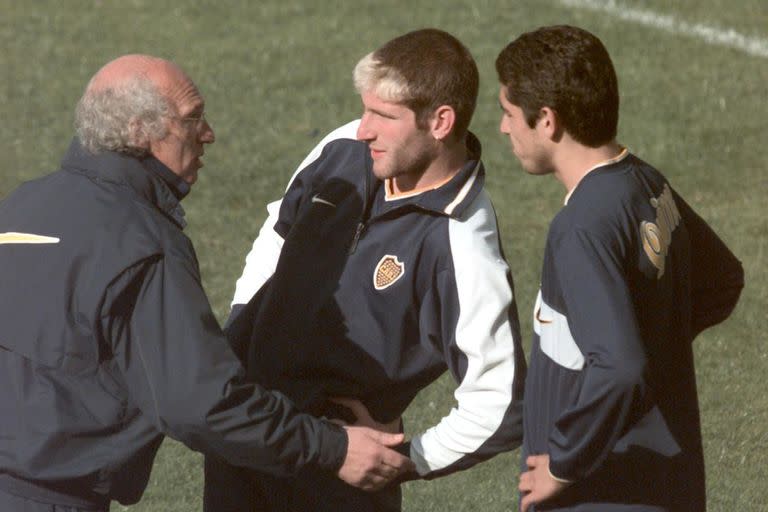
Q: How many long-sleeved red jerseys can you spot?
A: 0